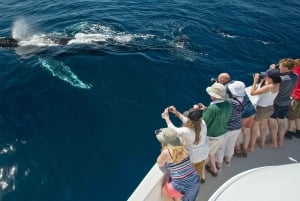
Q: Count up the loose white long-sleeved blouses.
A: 1